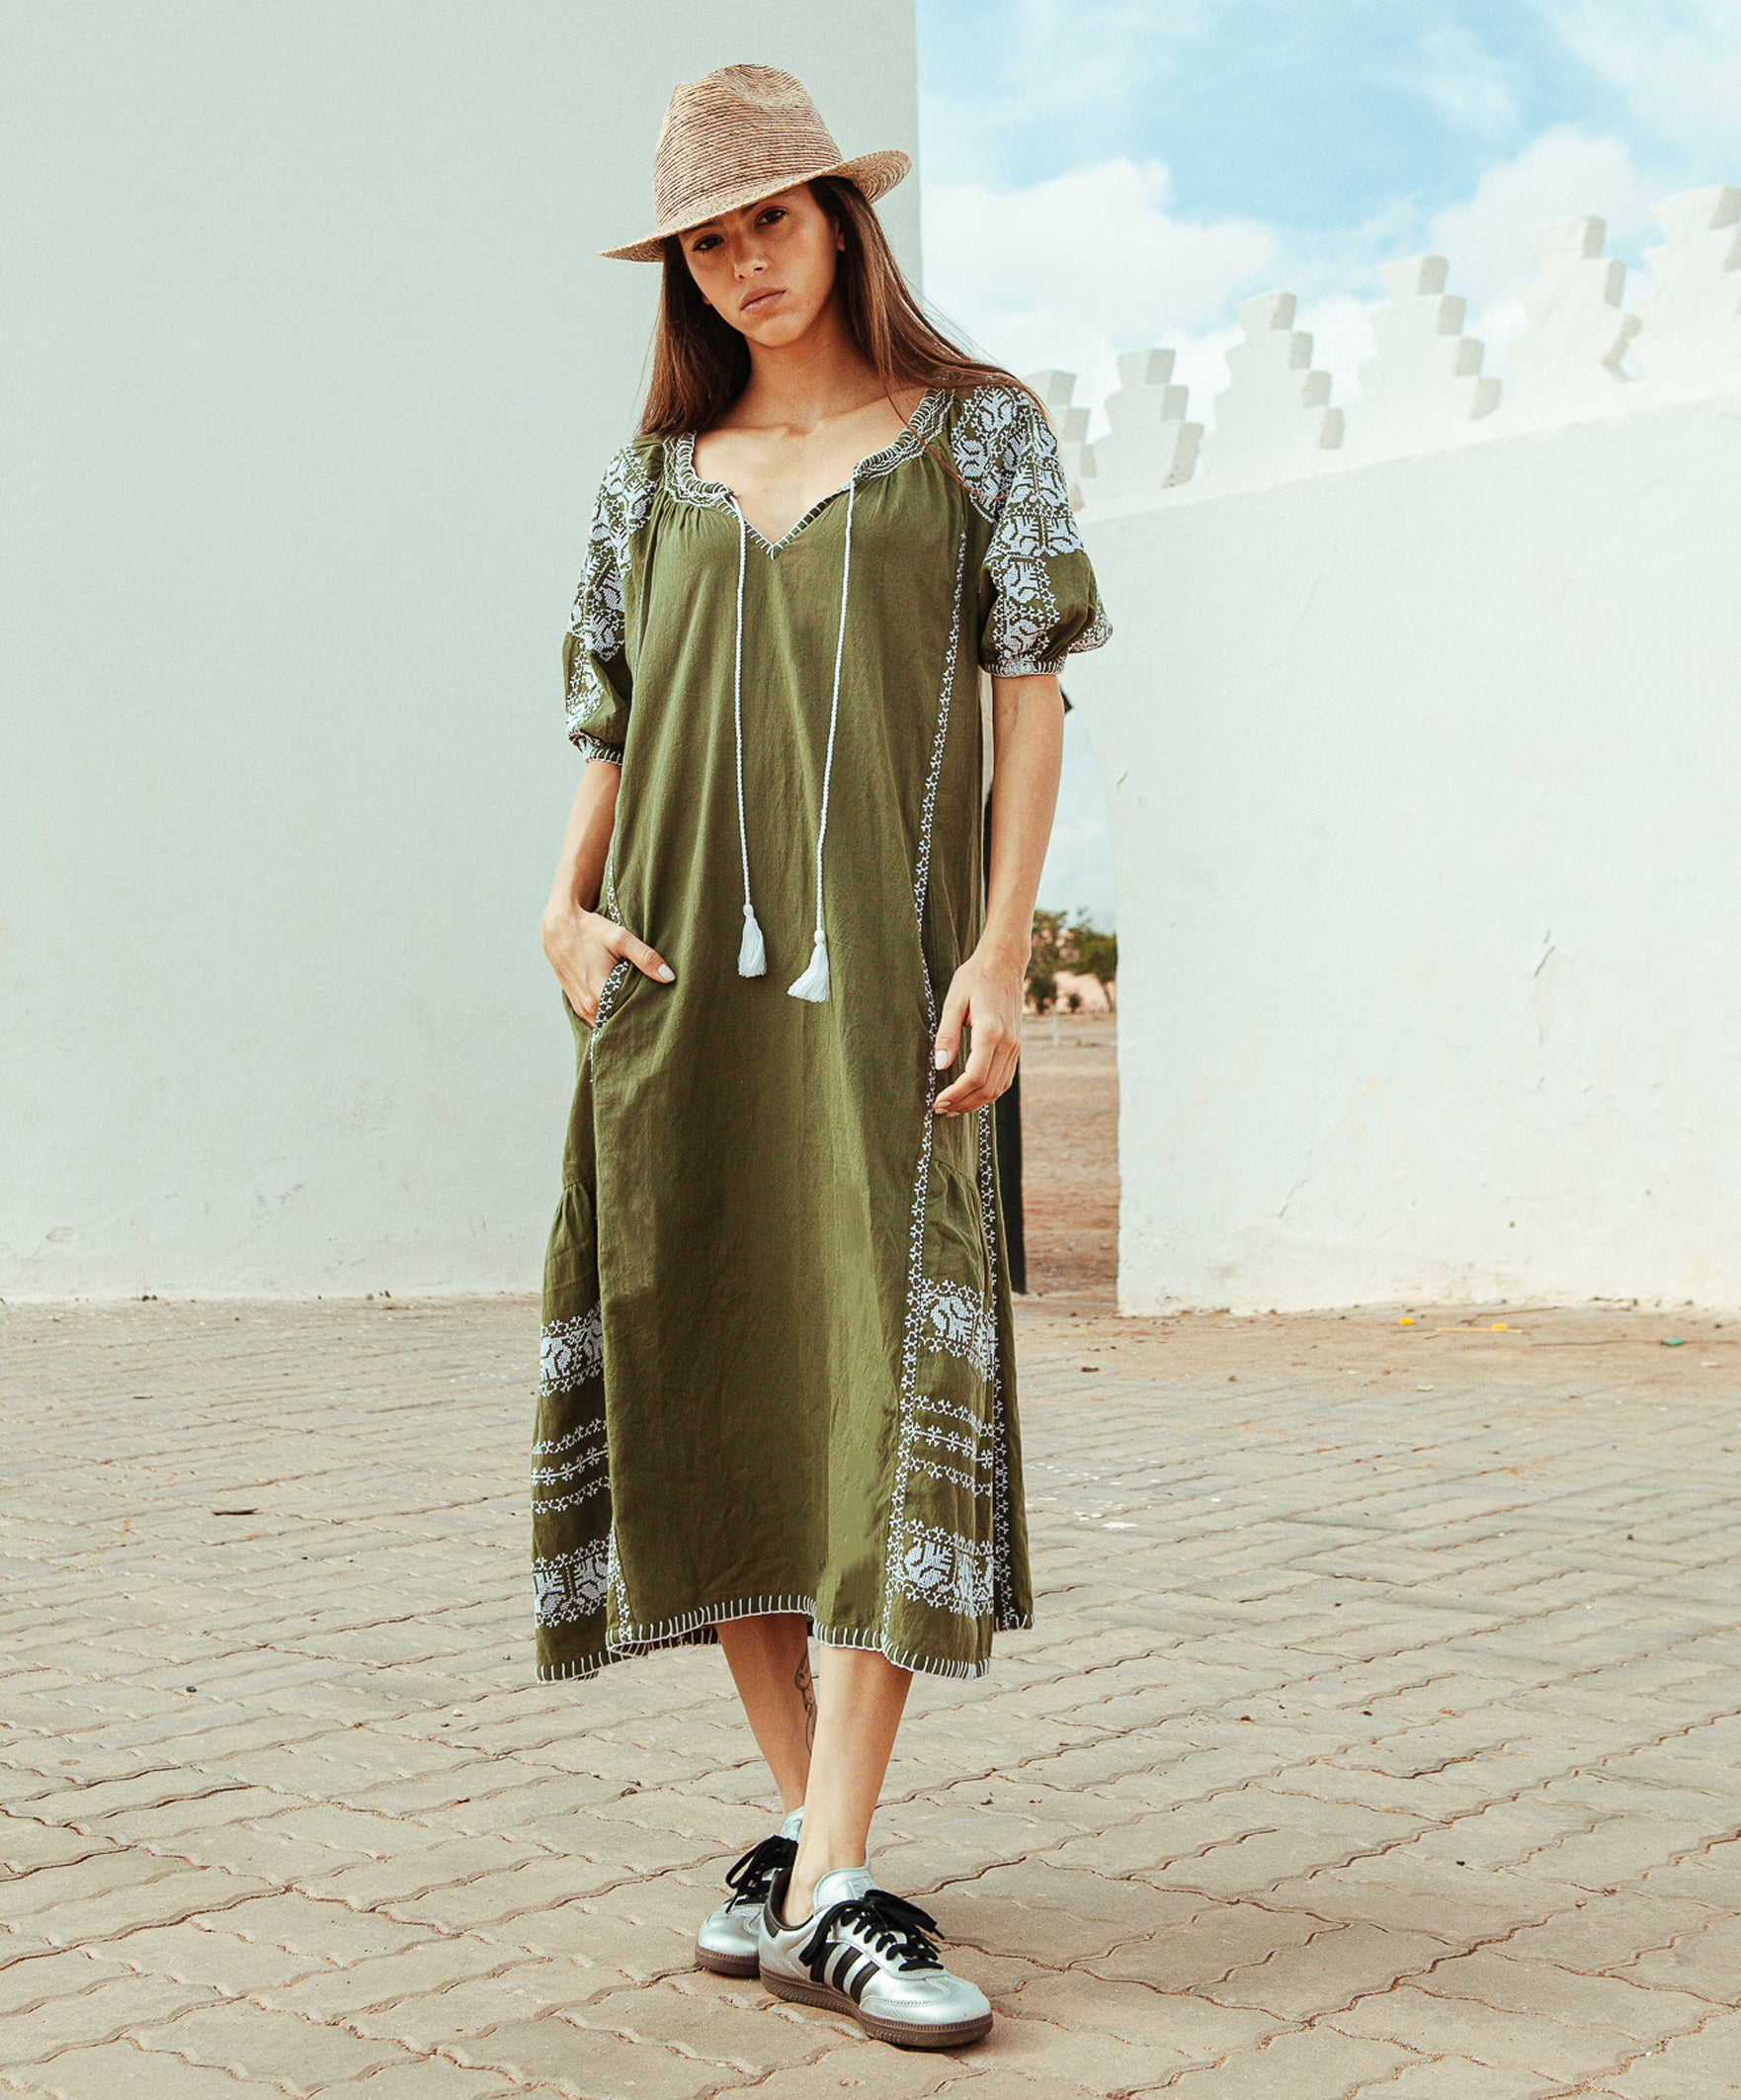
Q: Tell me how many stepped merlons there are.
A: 6